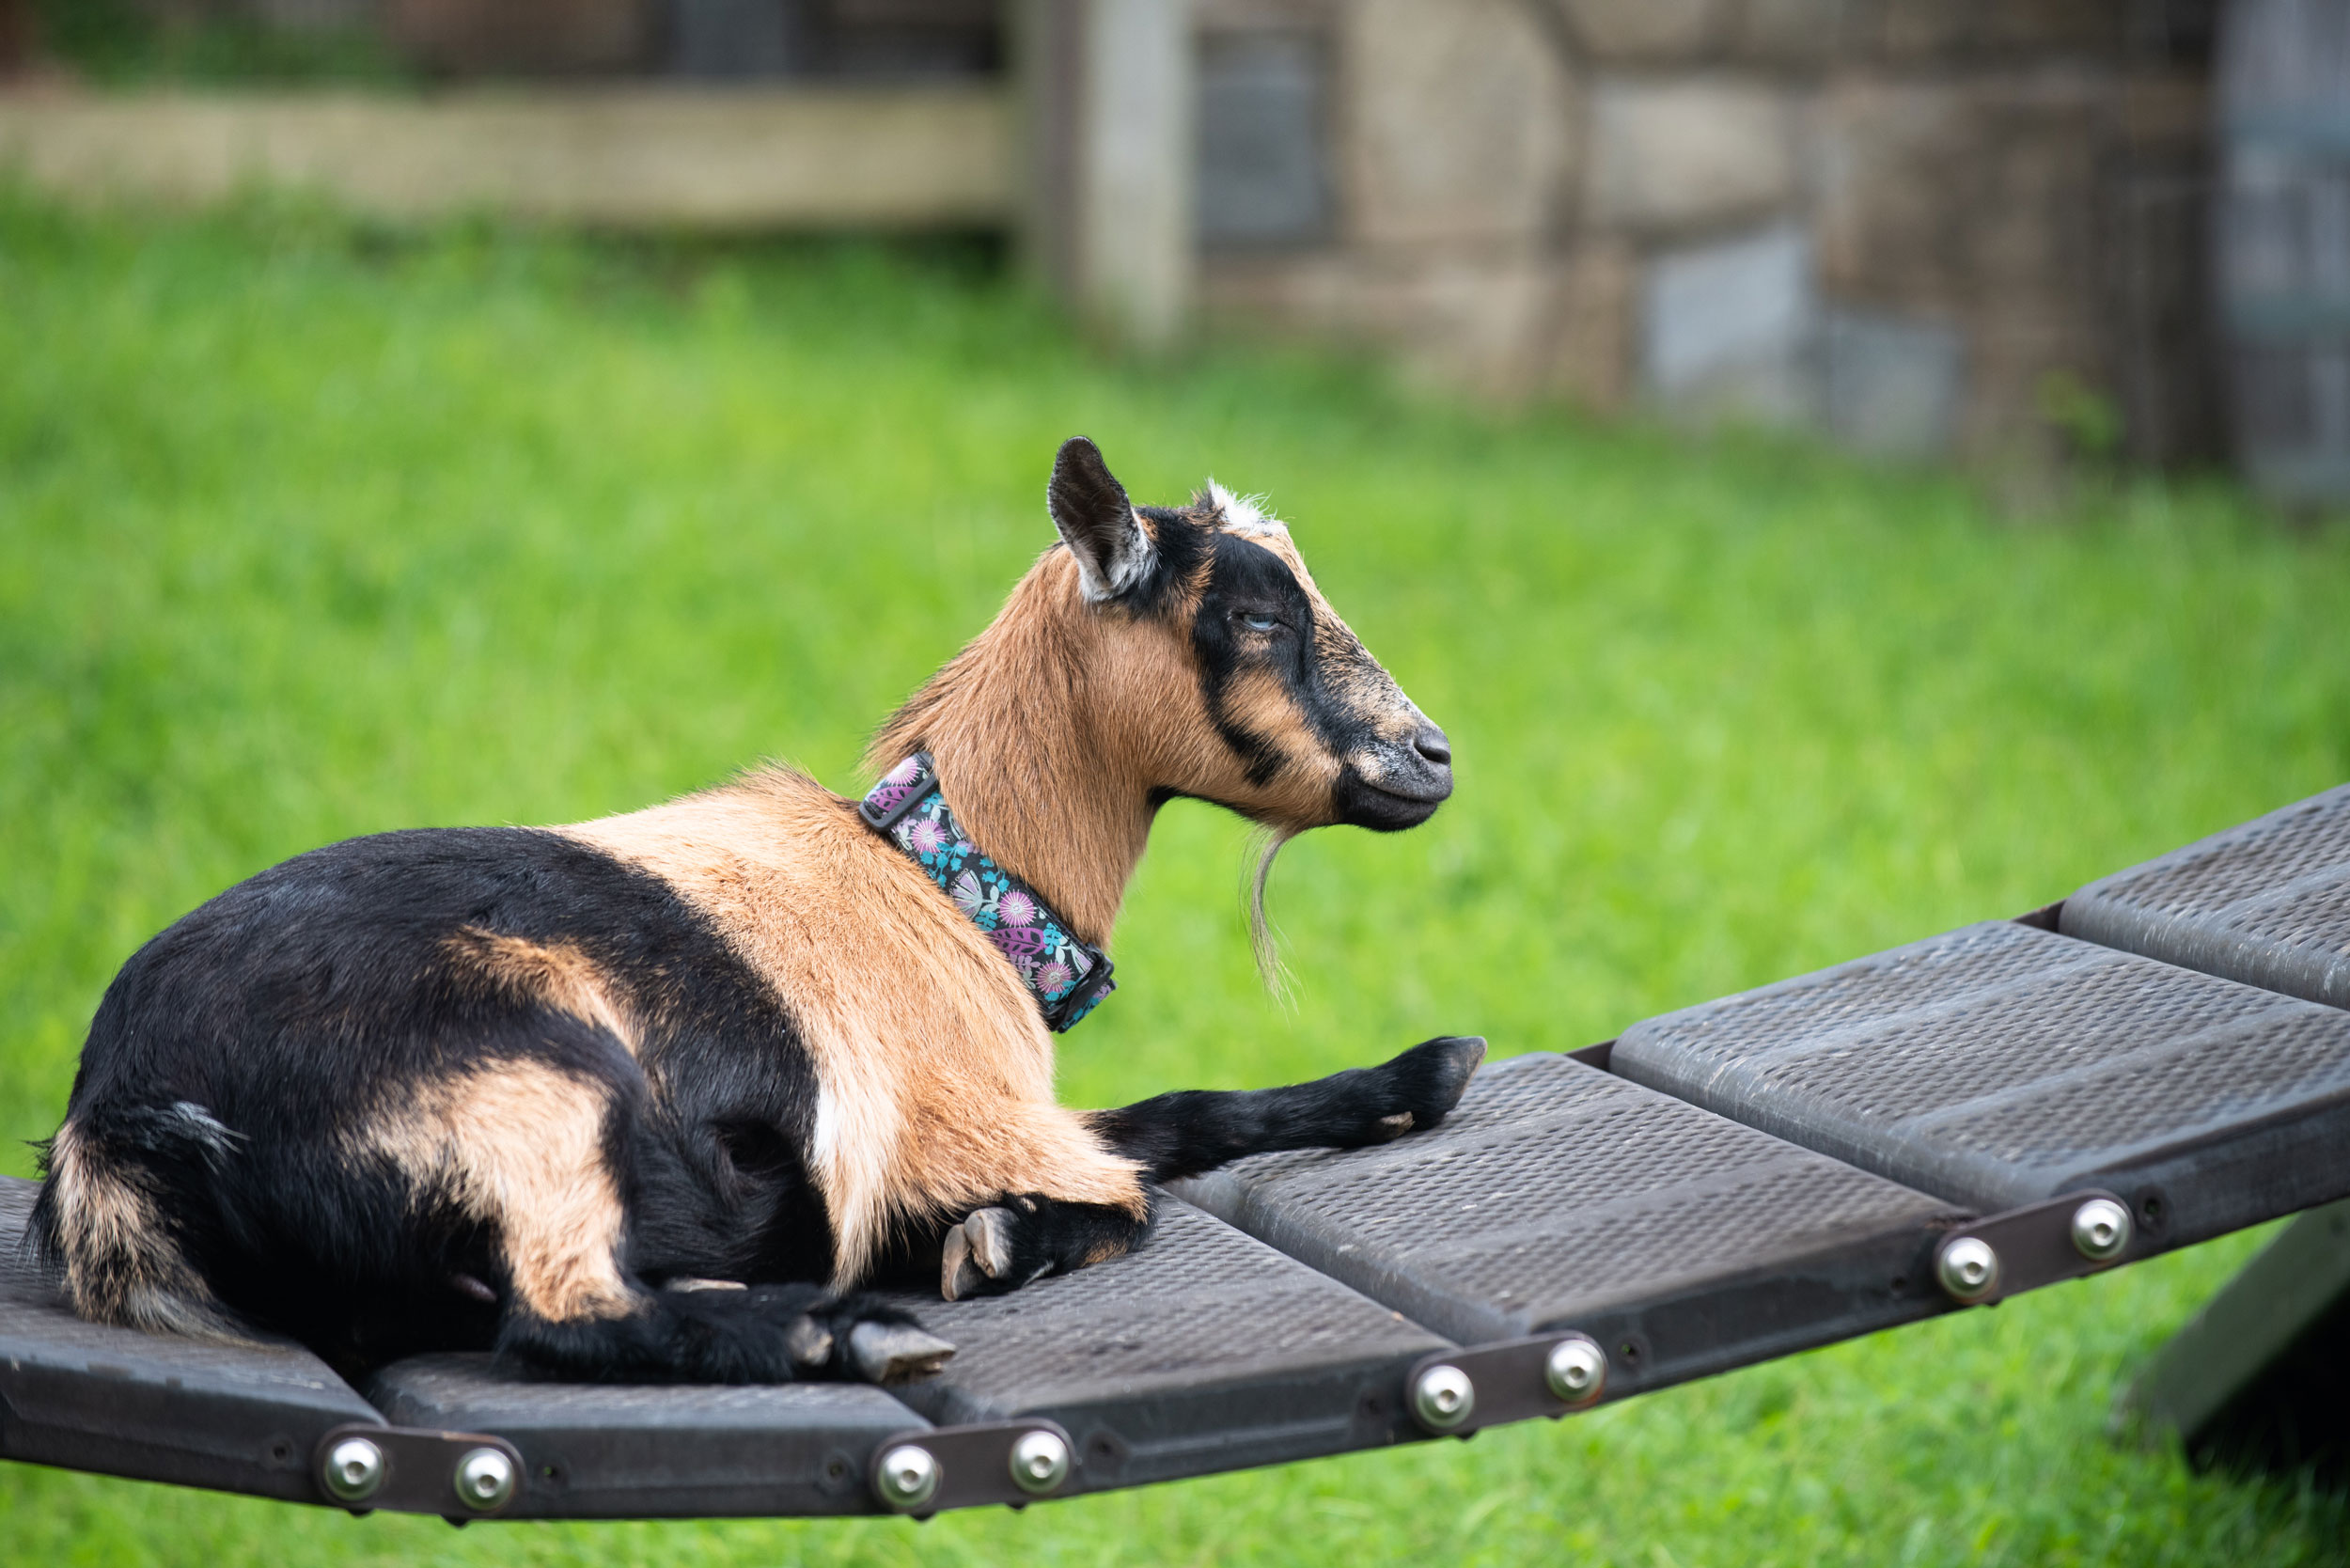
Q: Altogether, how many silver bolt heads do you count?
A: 8